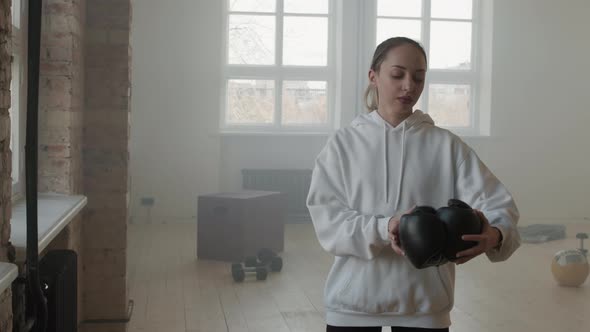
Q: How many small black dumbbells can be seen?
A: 2